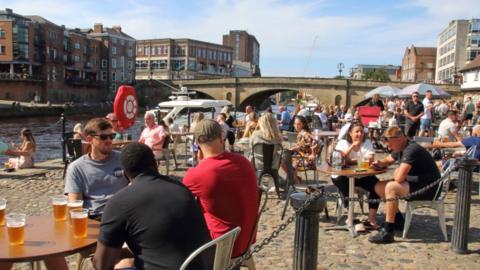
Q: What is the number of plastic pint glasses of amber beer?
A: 5